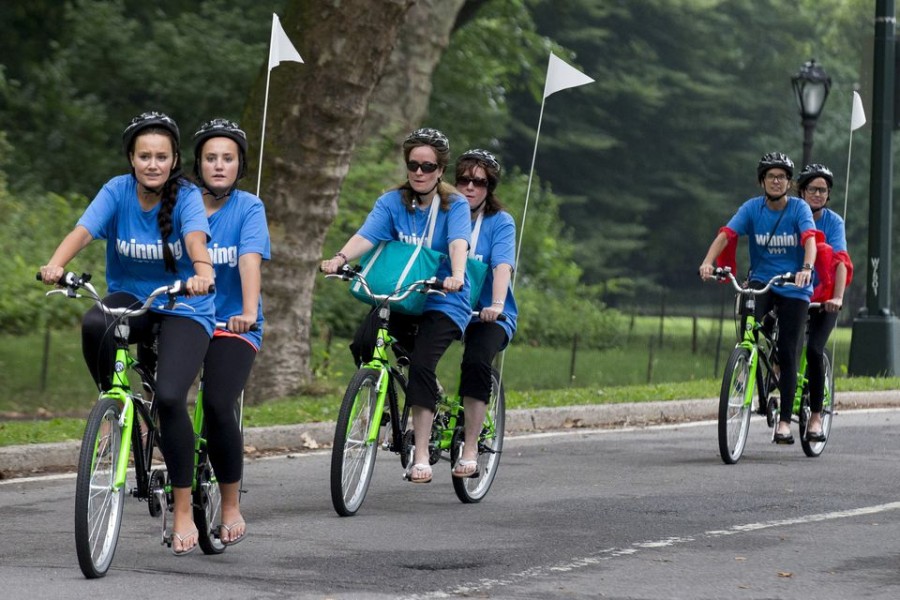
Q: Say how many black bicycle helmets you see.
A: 6